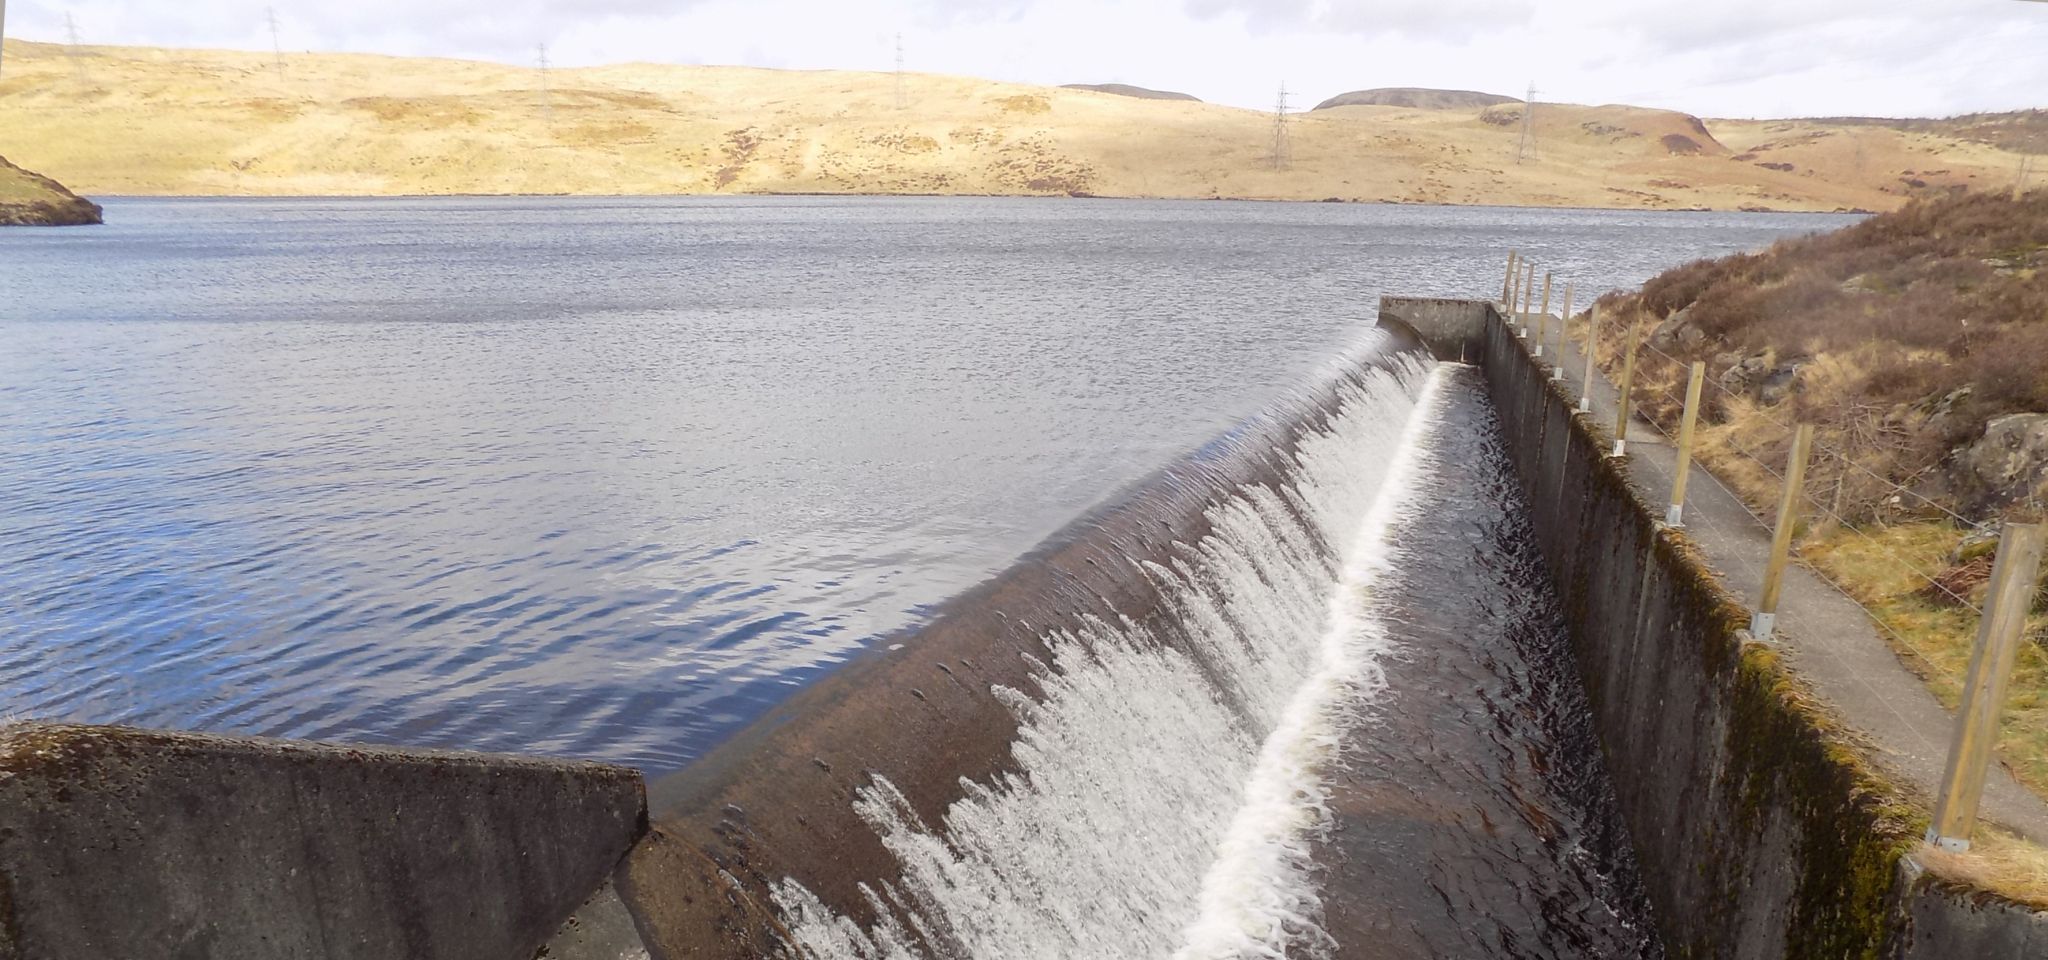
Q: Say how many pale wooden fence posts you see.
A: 10